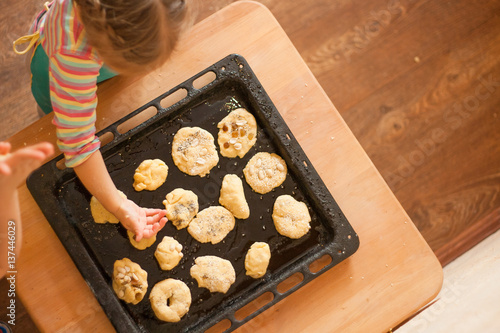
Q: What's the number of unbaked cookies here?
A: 15